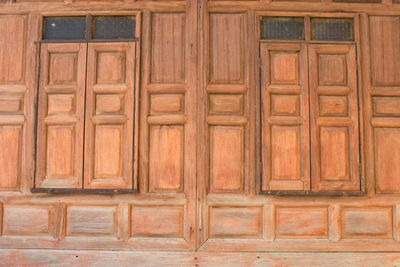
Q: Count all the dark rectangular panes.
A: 4